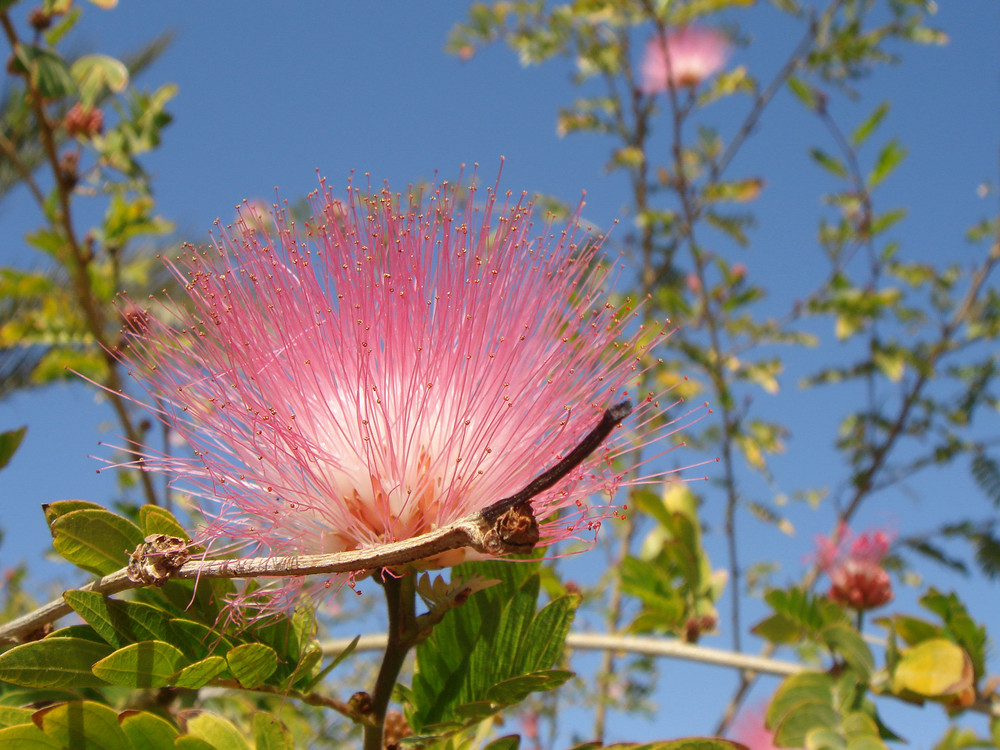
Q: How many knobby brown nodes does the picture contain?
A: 2